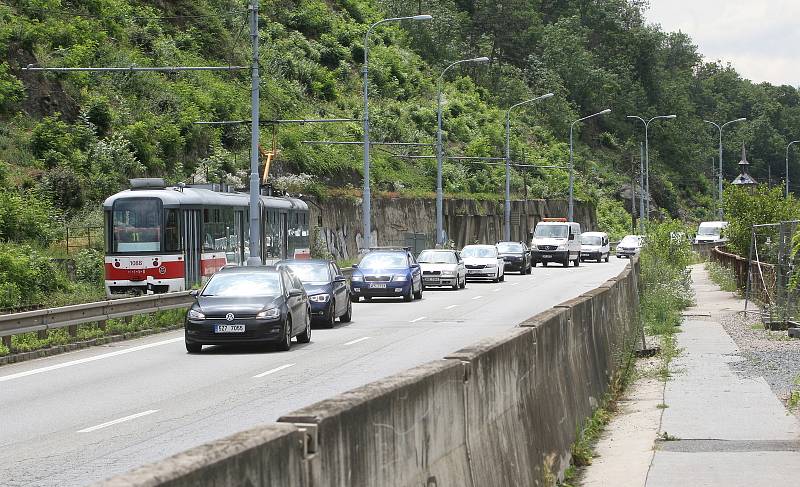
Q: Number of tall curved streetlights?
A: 7